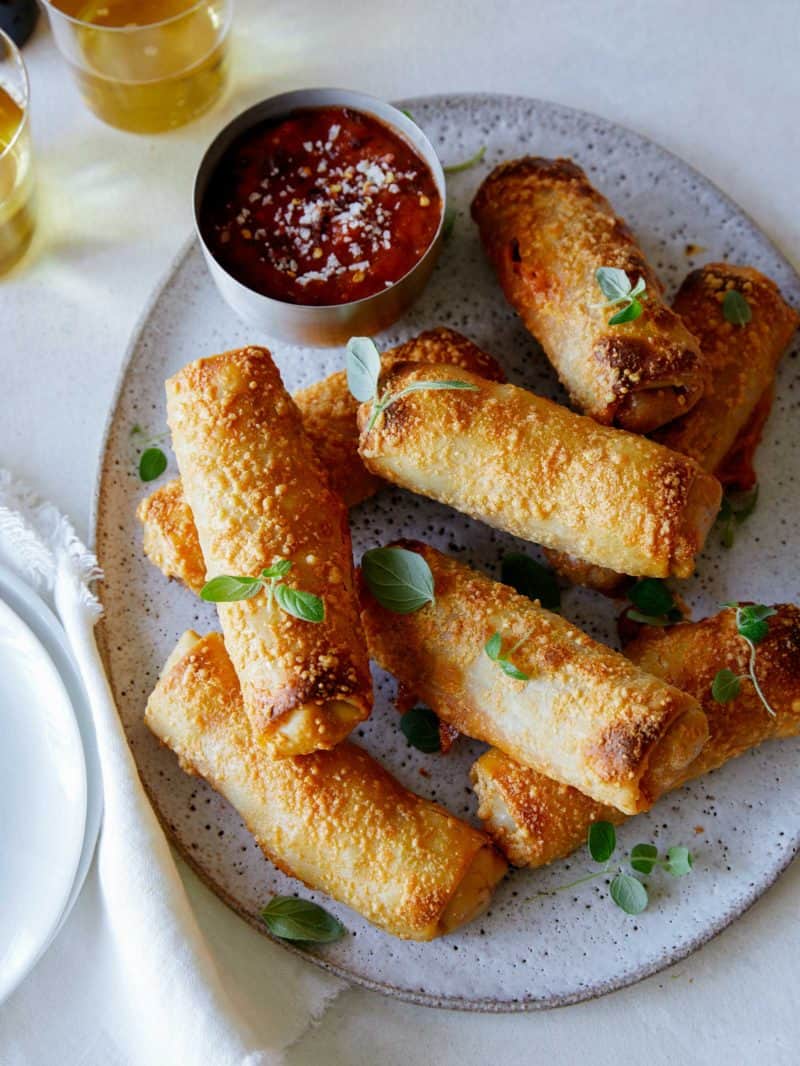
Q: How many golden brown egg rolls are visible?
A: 8